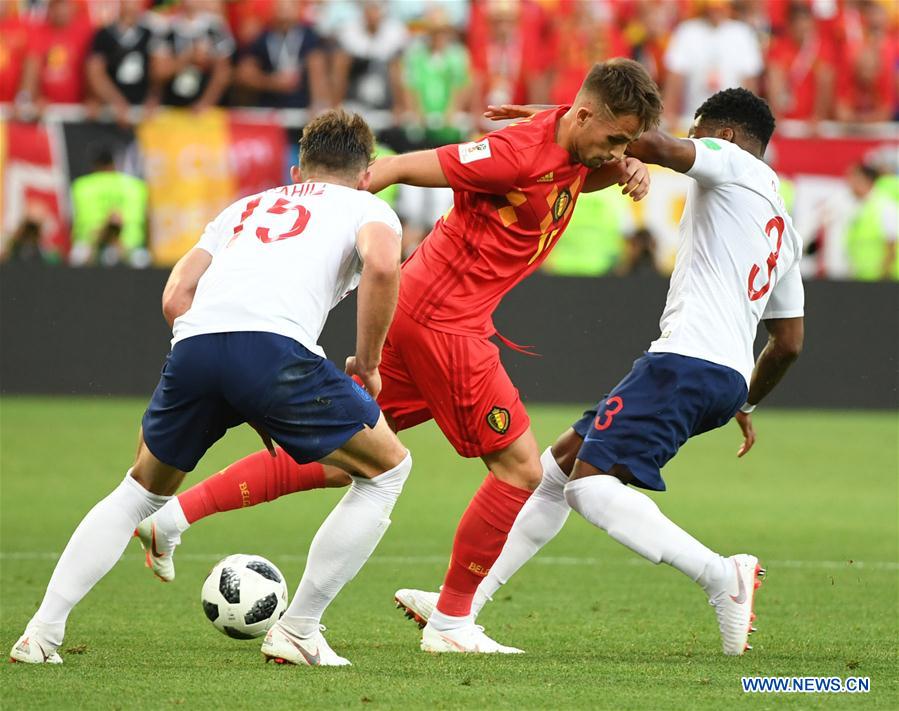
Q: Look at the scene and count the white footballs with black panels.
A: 1